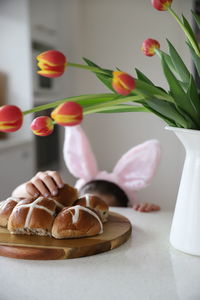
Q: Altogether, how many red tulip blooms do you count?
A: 7